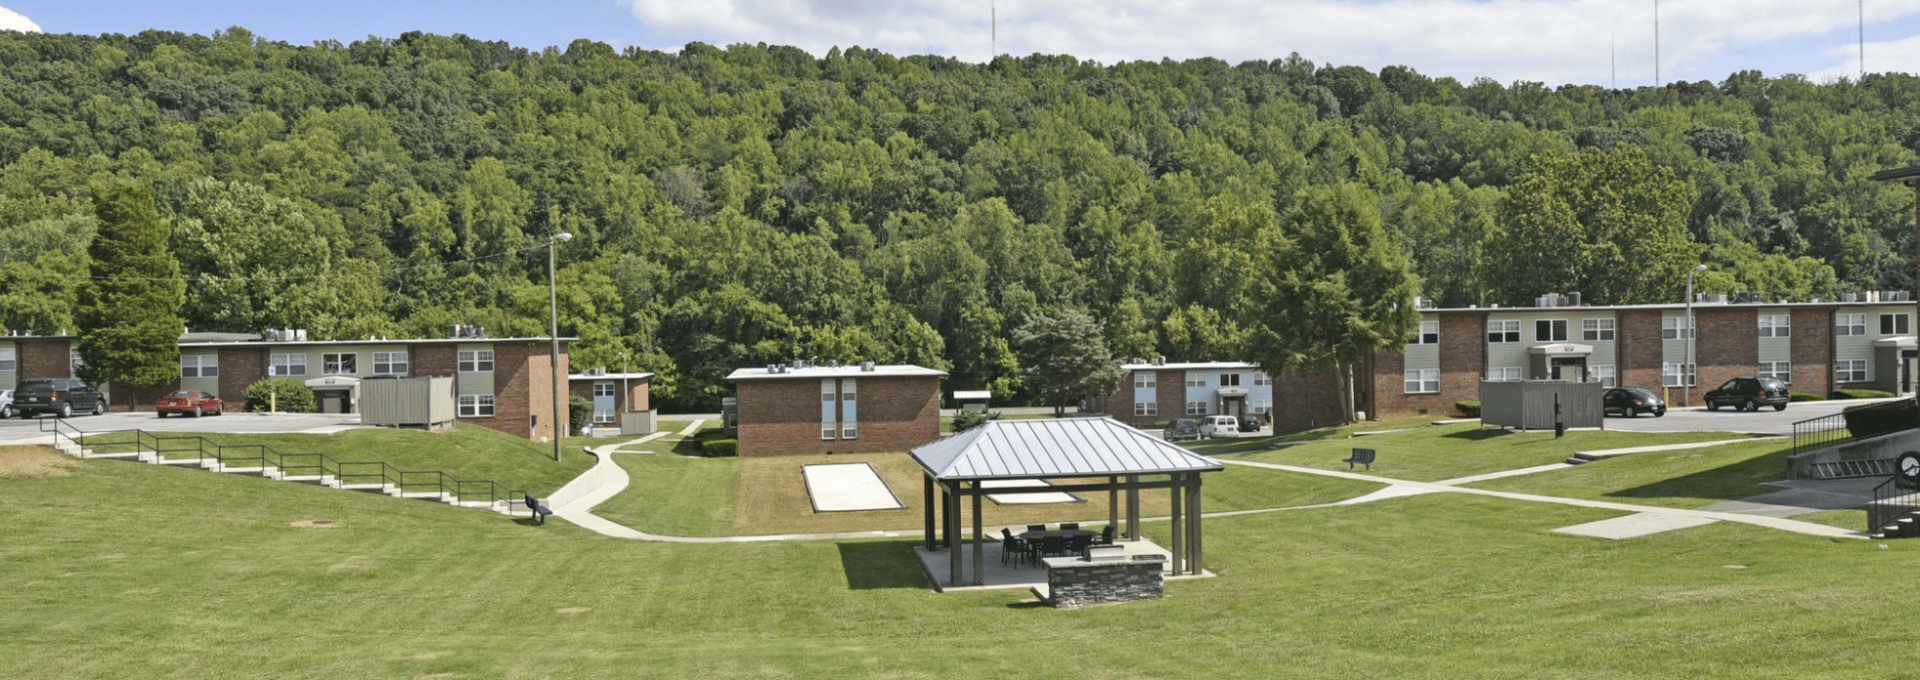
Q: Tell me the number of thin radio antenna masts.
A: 4